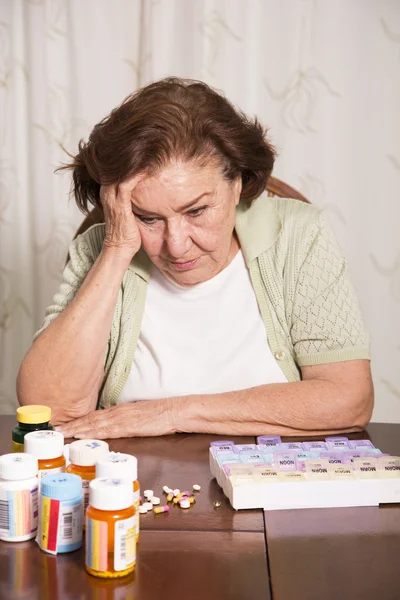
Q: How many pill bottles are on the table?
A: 7